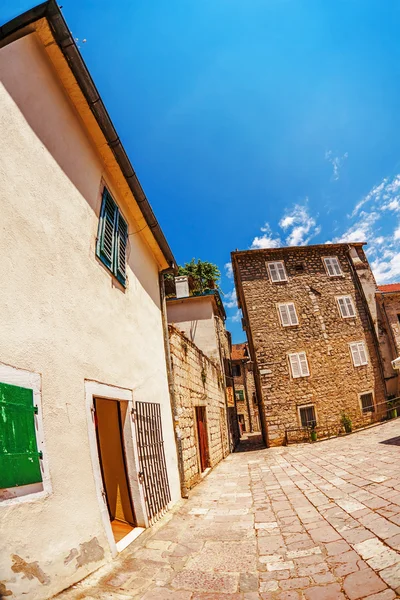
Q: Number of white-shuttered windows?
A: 6